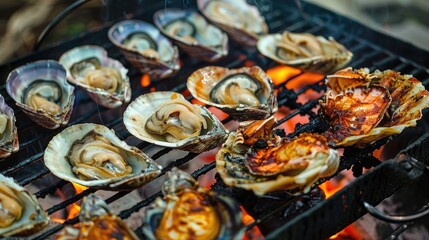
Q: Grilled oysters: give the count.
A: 15